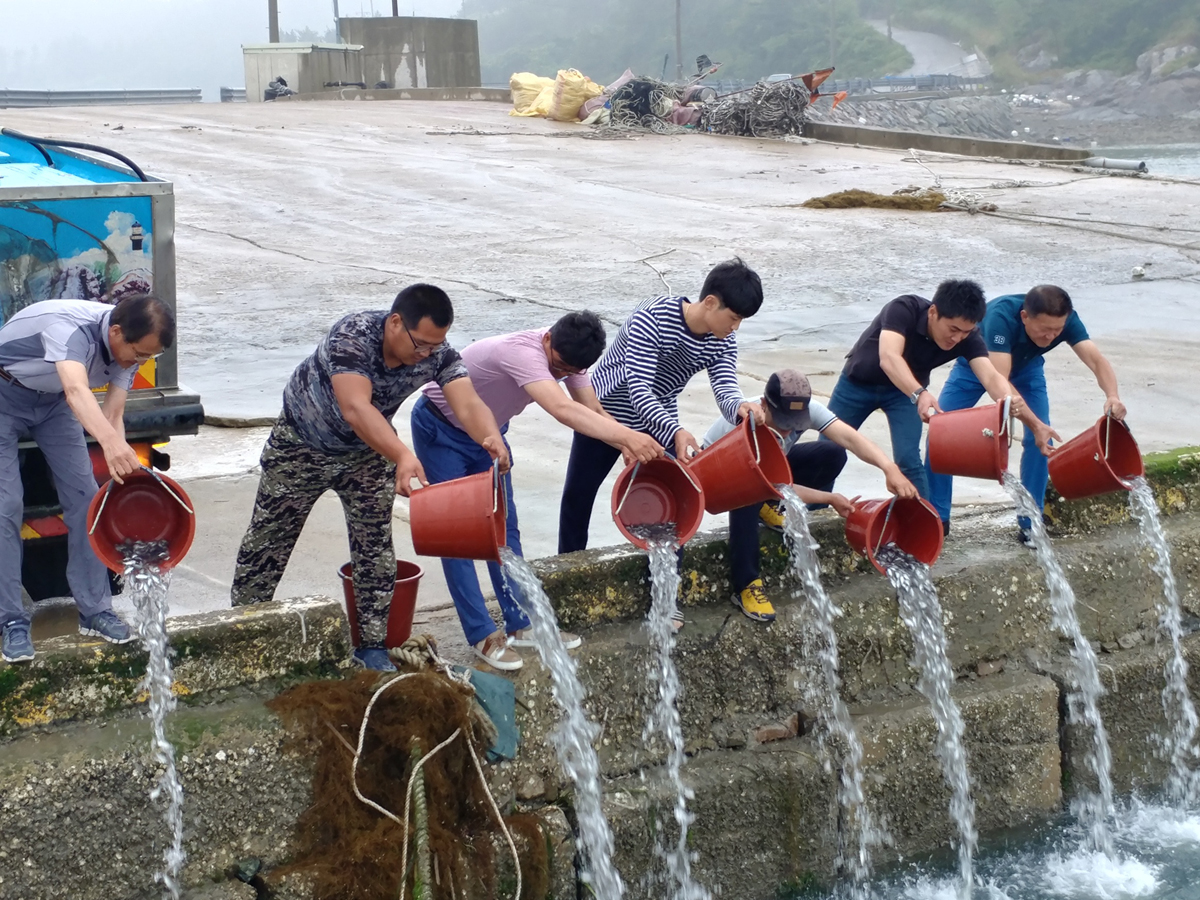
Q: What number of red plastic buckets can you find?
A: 8